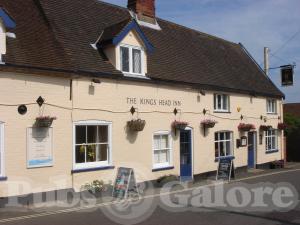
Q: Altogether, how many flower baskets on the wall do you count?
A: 7